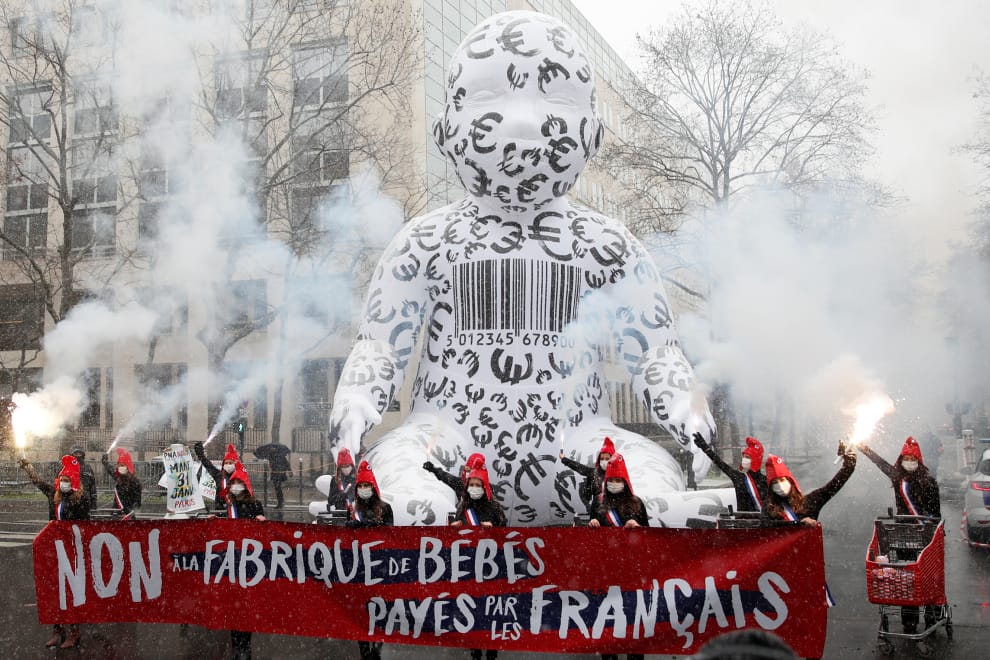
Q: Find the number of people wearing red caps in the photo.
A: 13